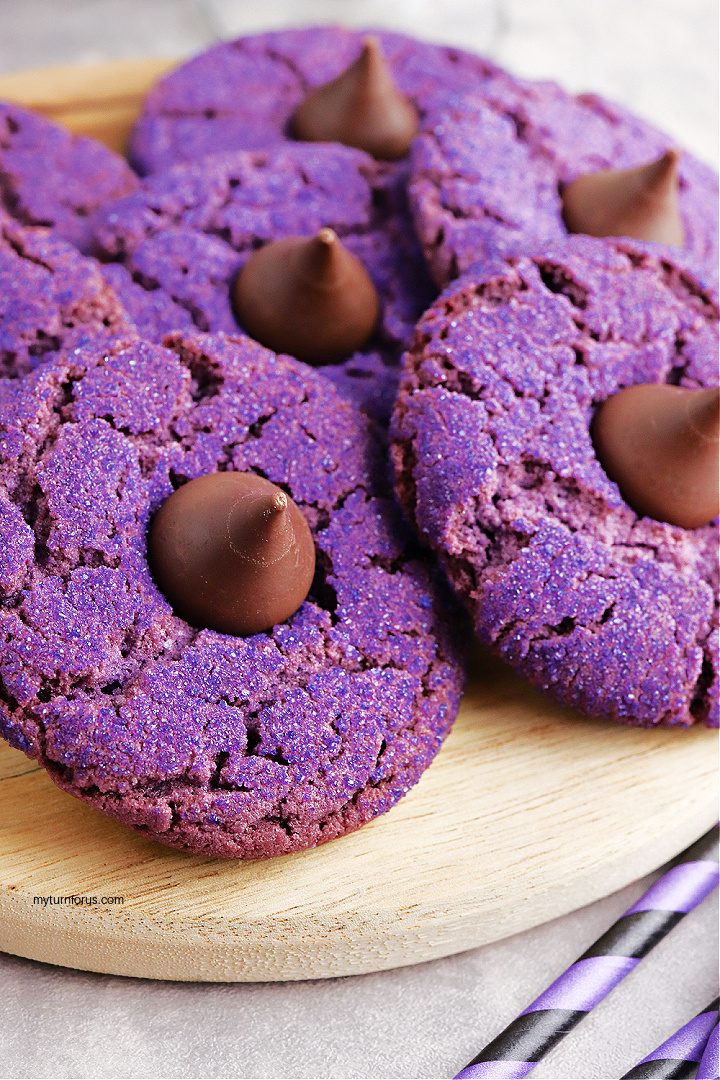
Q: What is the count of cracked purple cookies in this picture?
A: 7